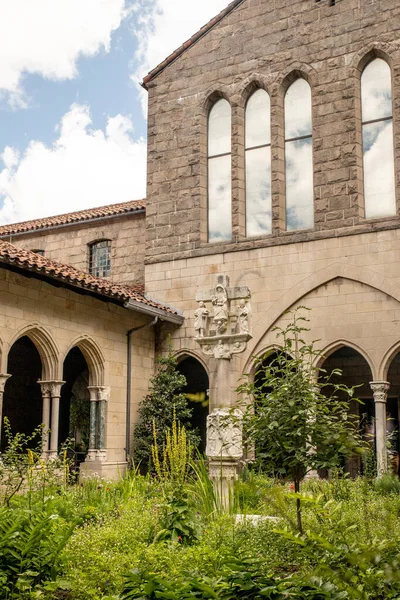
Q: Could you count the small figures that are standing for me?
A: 2